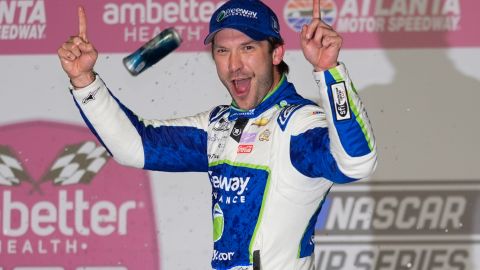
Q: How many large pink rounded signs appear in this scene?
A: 1